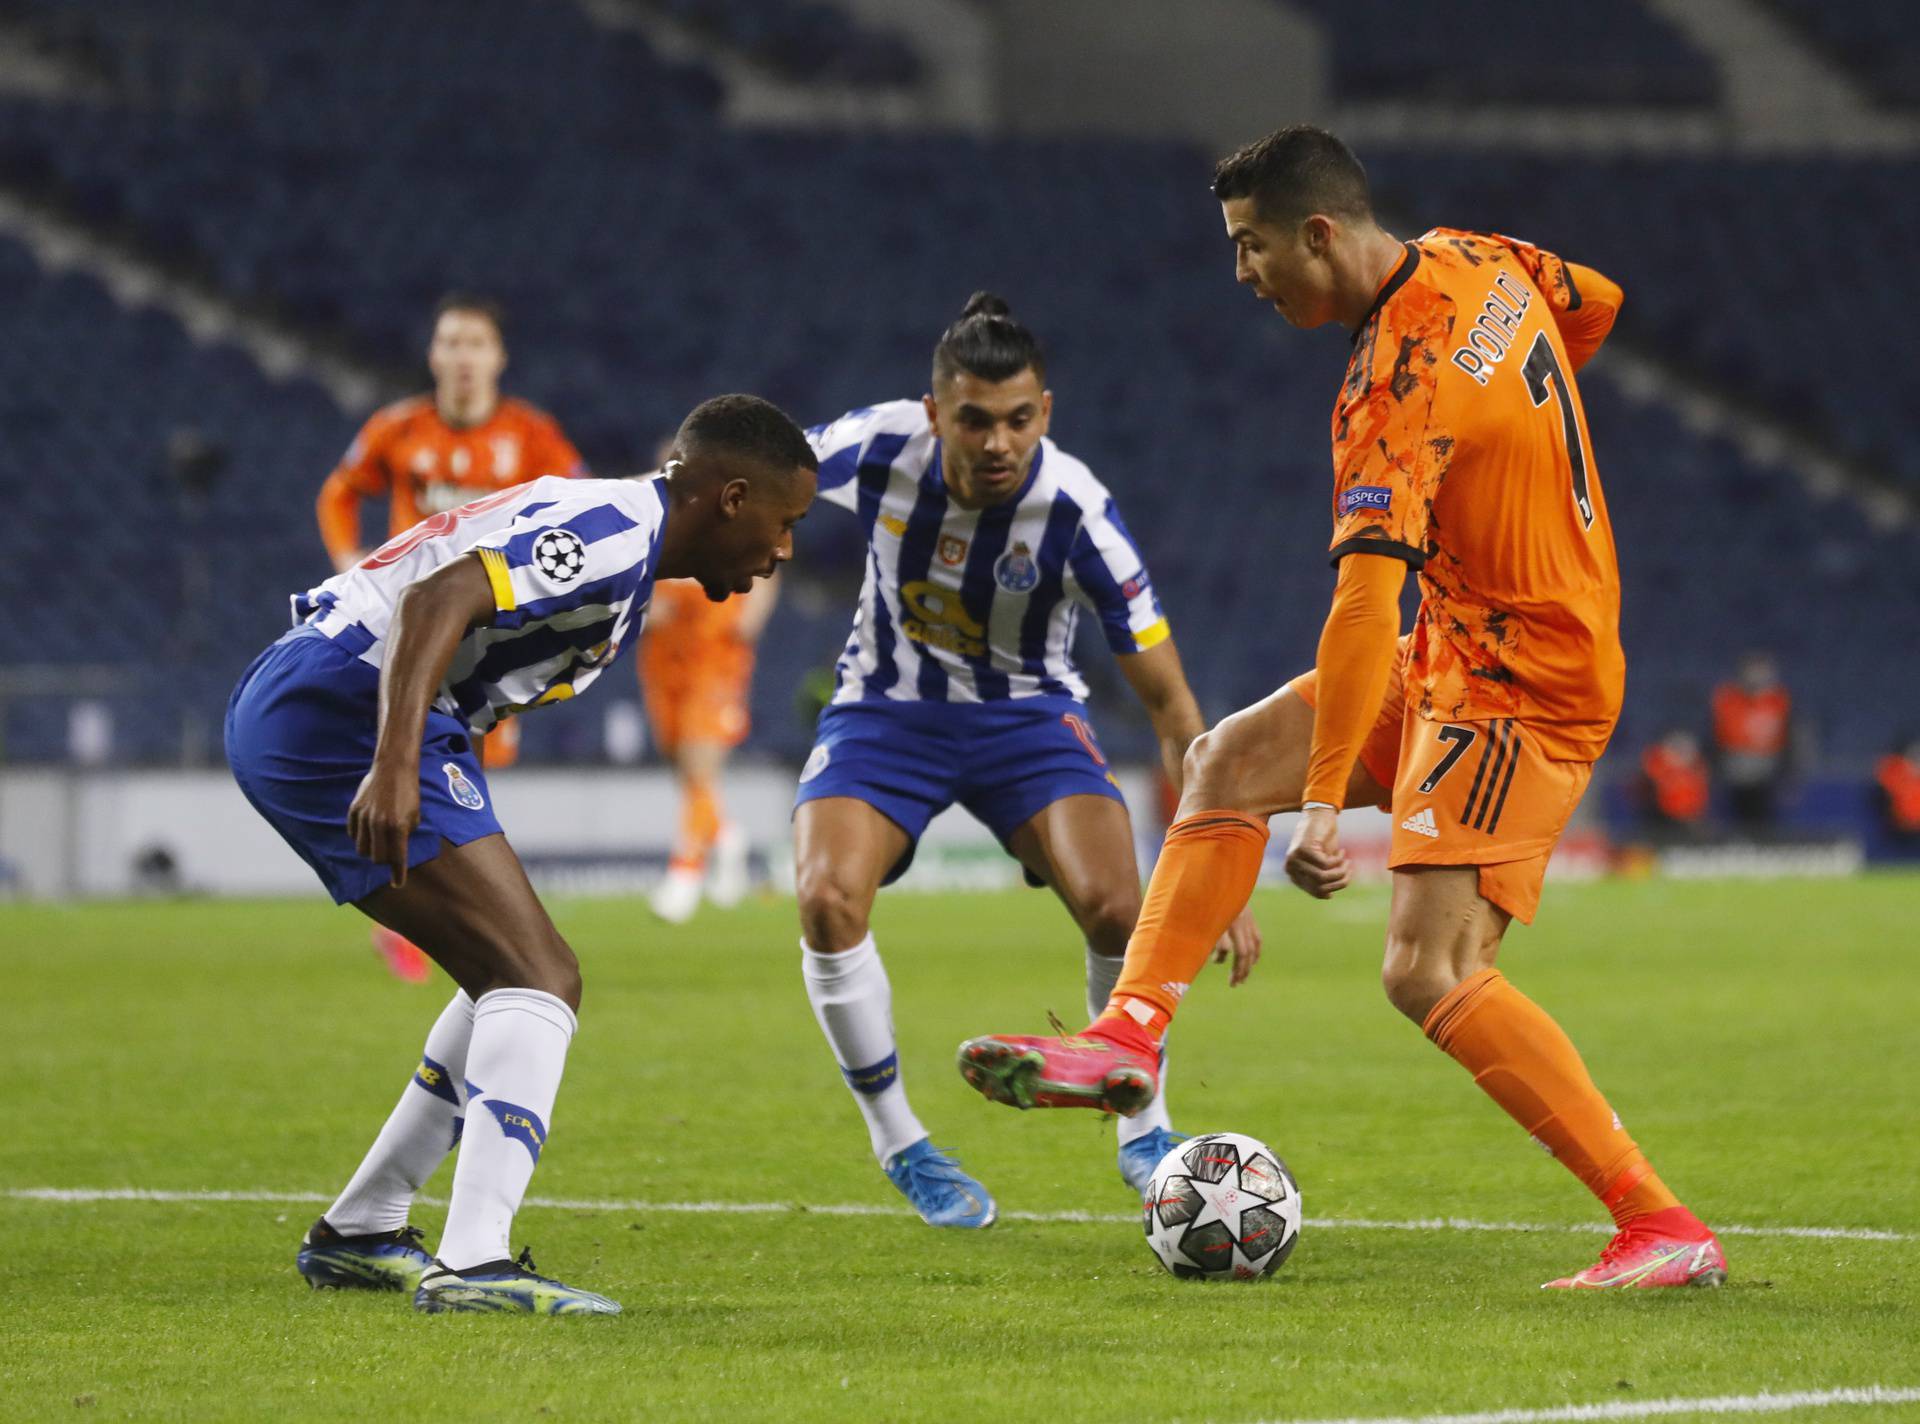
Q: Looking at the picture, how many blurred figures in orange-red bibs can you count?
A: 3